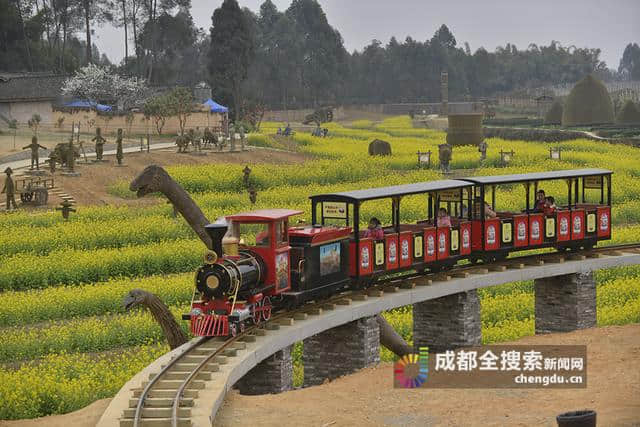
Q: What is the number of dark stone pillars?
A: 4